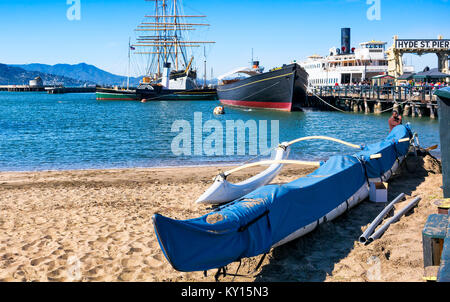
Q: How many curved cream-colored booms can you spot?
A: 2